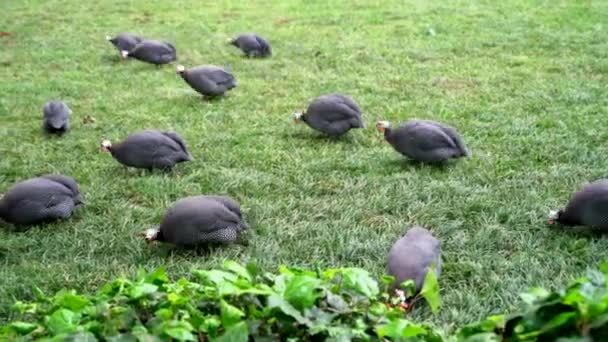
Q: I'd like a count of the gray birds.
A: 12